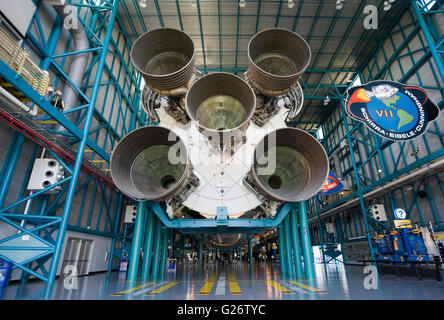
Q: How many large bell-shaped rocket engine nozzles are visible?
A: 5